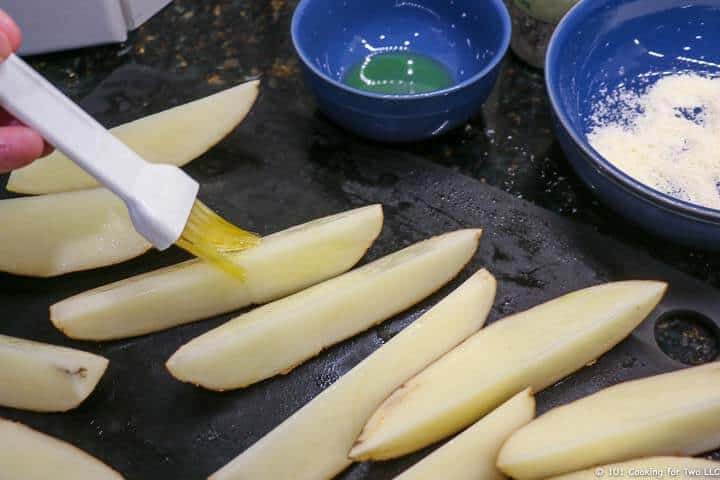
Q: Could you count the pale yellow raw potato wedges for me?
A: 11